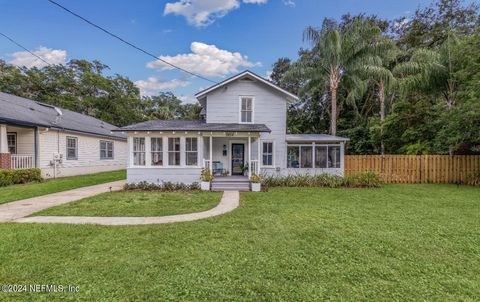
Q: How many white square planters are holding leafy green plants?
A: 2